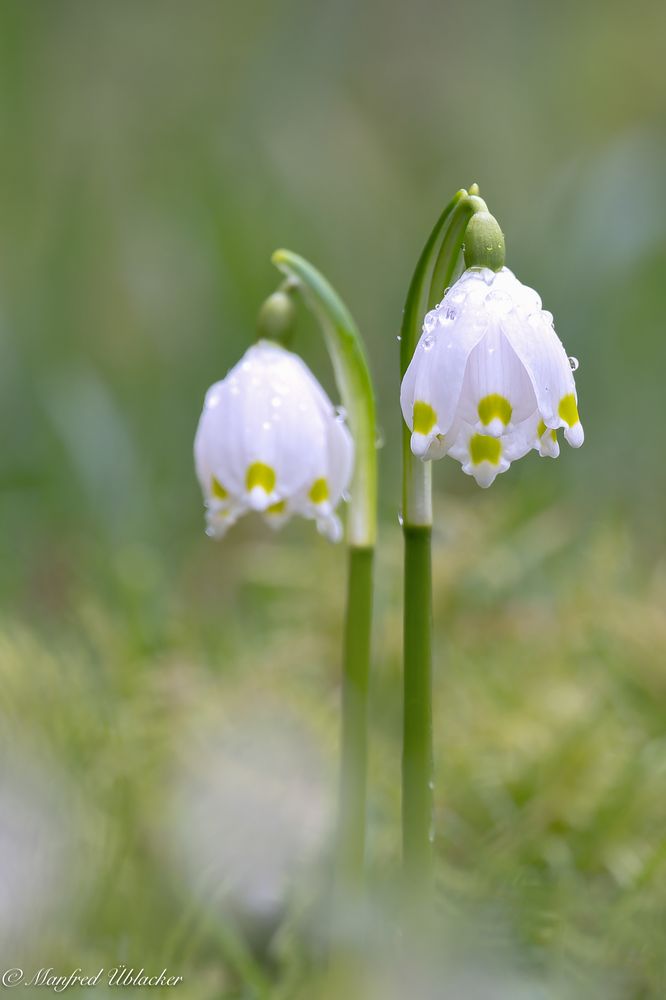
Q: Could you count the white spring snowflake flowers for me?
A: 2